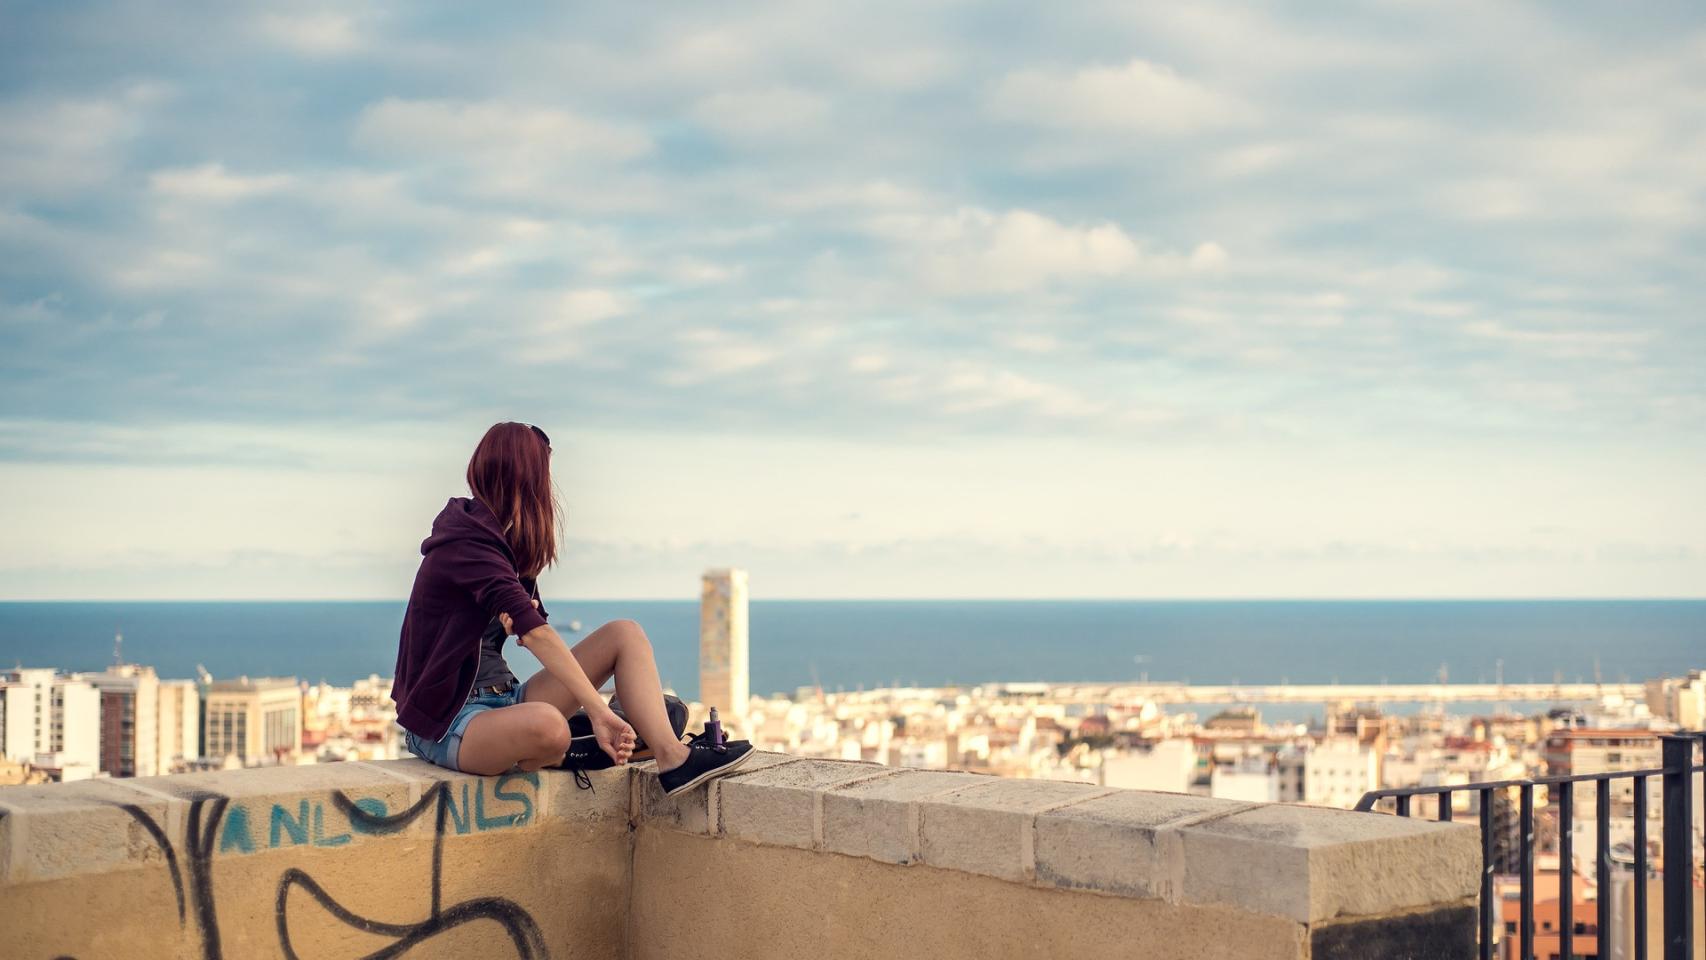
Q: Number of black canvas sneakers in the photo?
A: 2